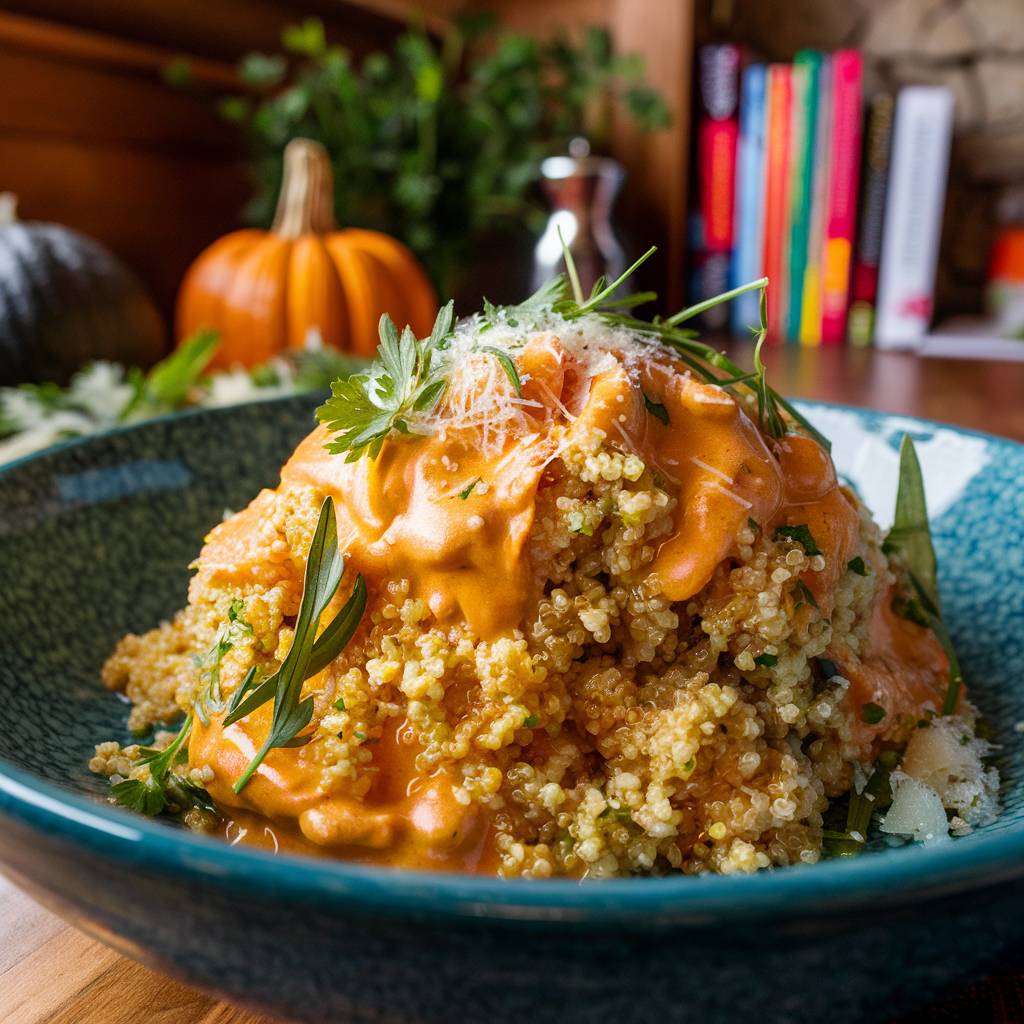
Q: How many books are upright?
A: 8